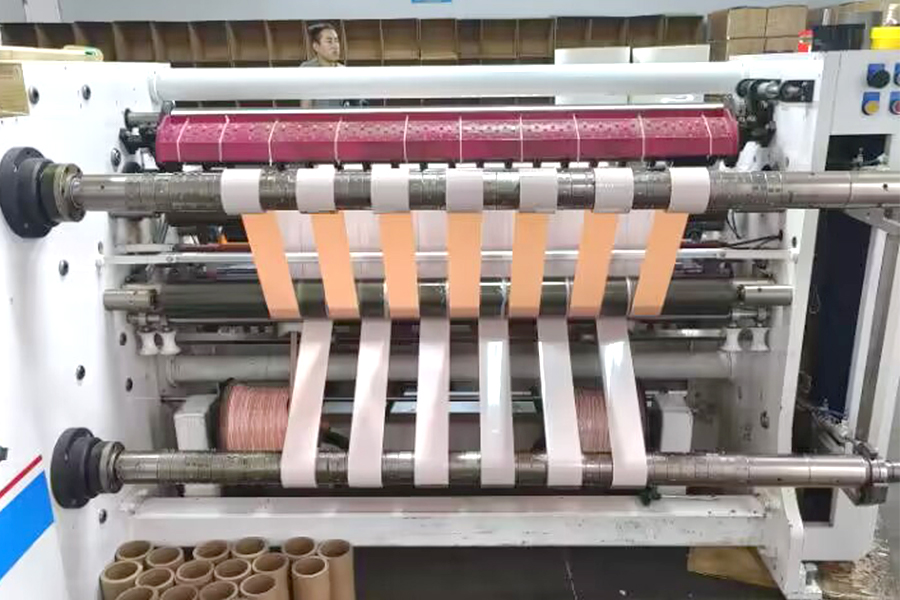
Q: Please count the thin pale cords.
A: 10